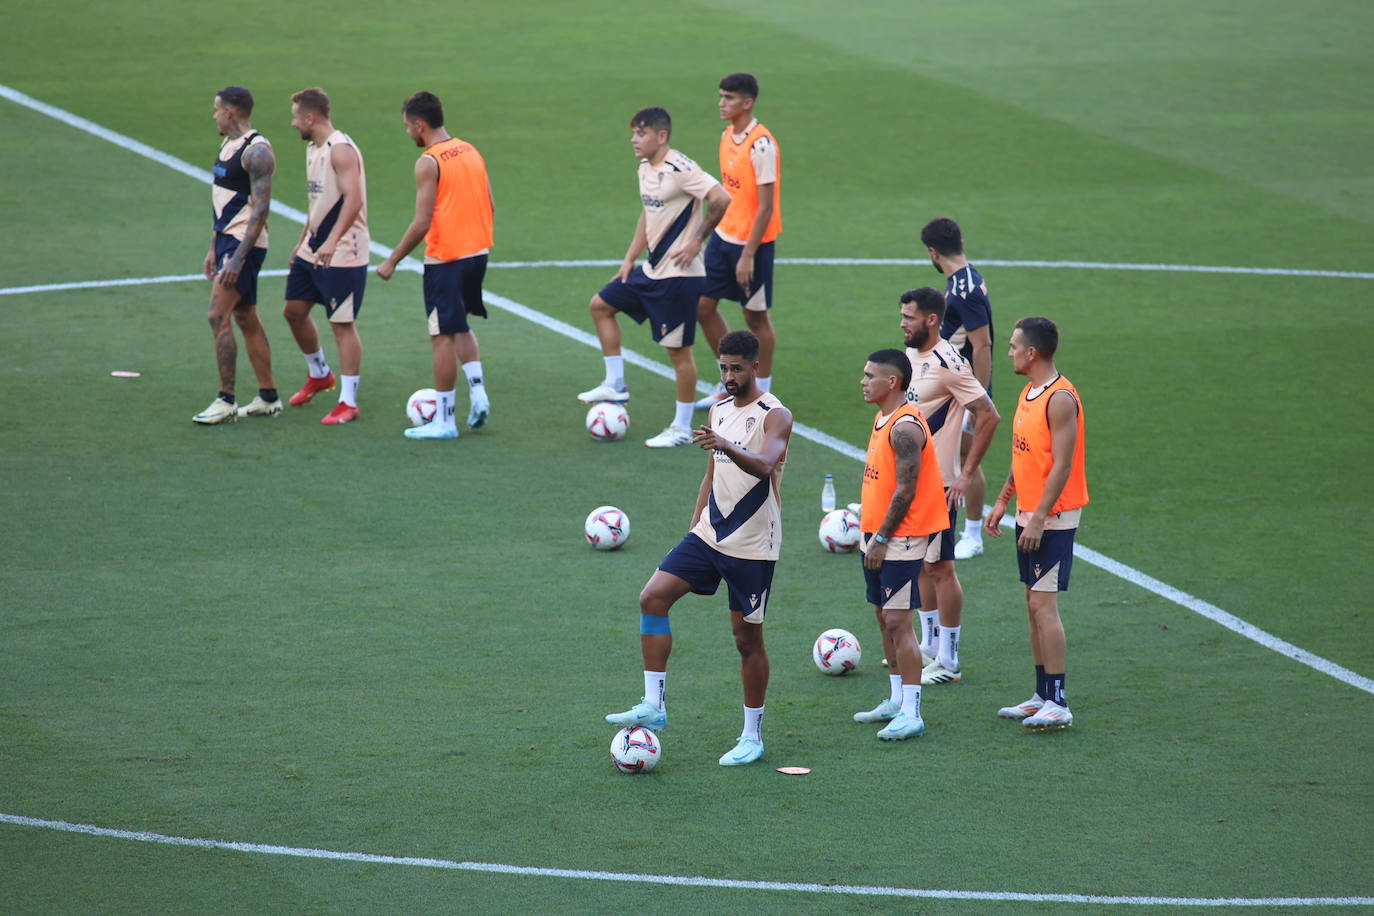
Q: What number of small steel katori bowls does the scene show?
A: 0